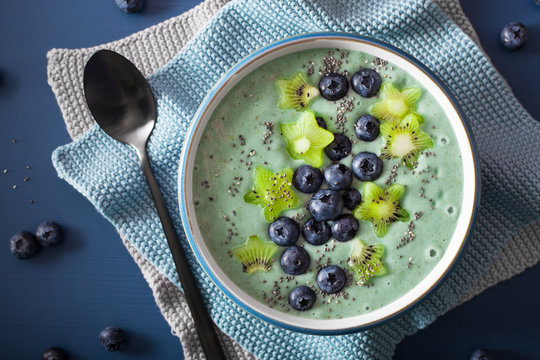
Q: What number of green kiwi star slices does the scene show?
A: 8